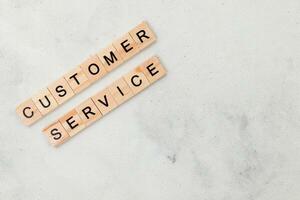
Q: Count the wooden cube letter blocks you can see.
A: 15